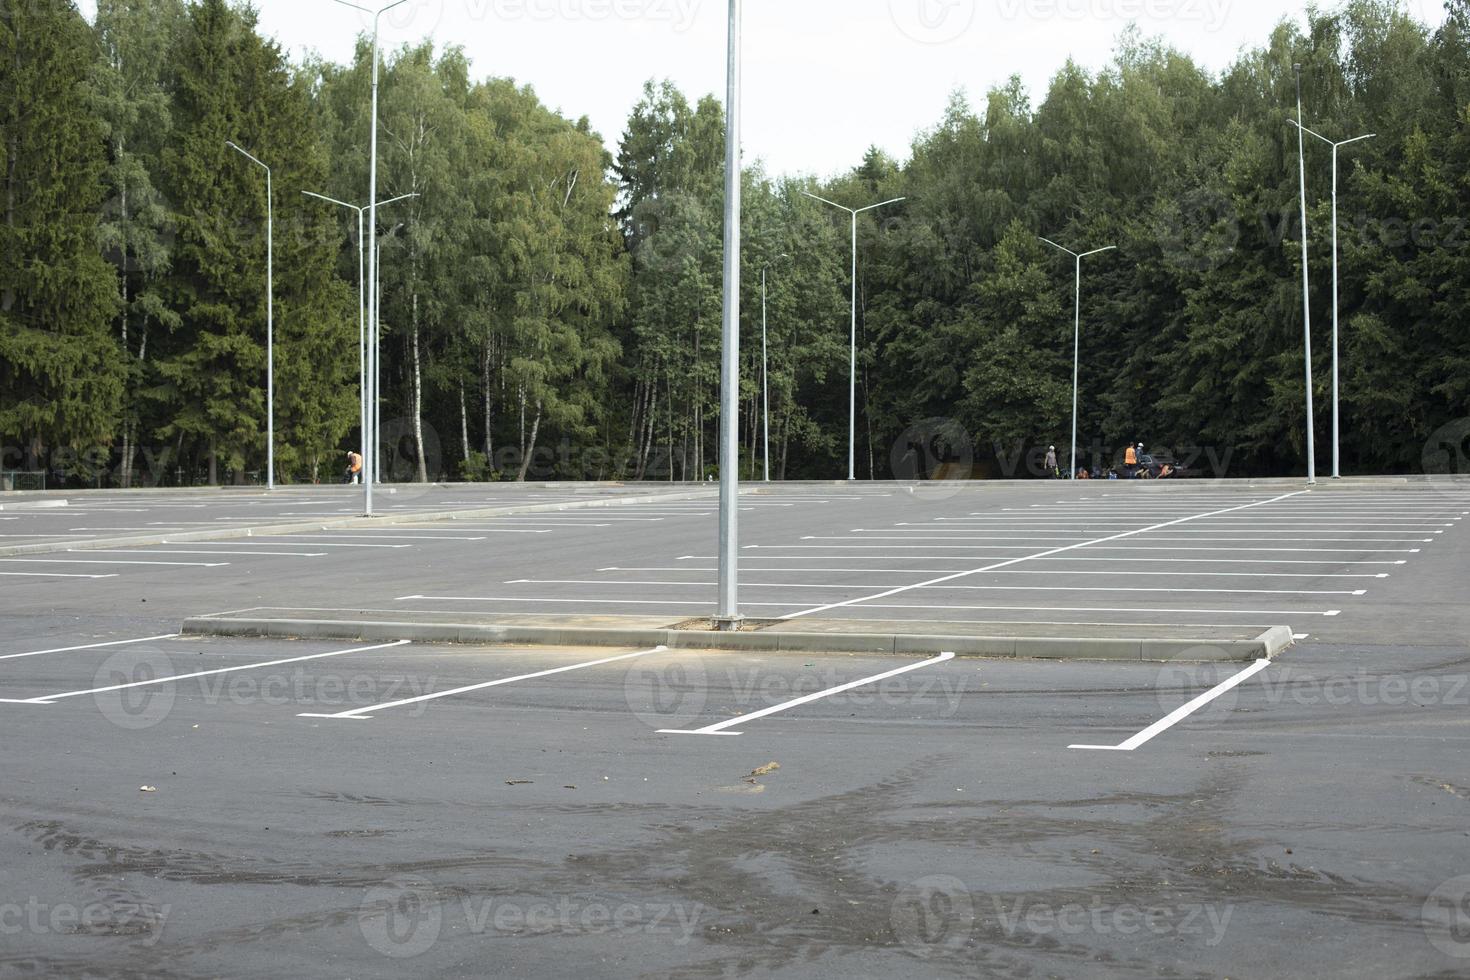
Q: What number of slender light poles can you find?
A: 10